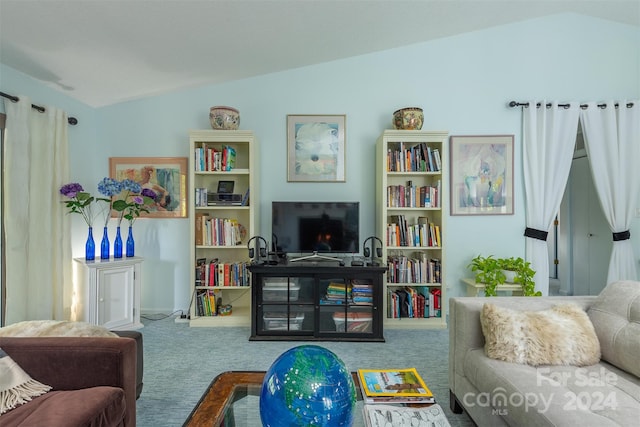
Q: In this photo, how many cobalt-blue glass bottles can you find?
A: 4